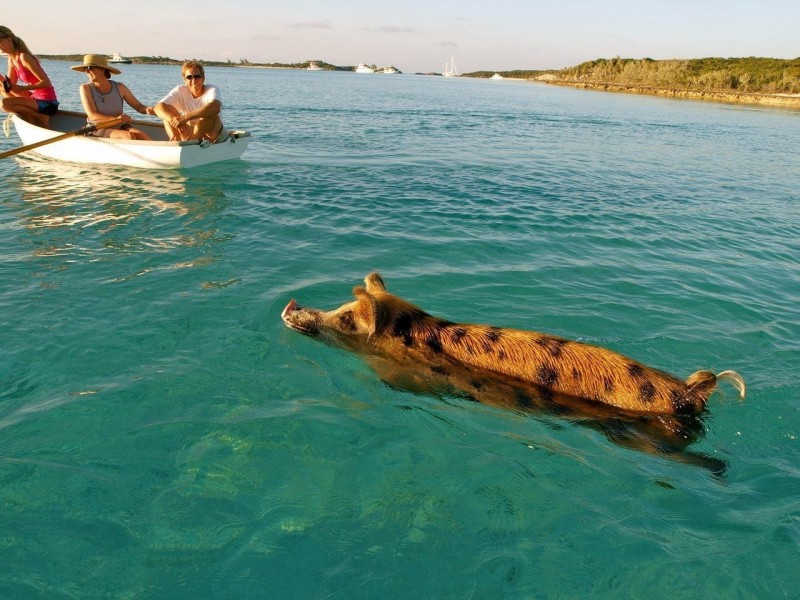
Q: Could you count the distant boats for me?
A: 6